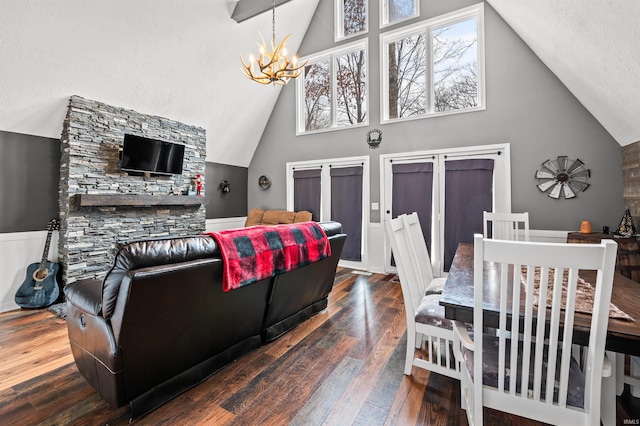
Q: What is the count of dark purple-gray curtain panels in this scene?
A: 4